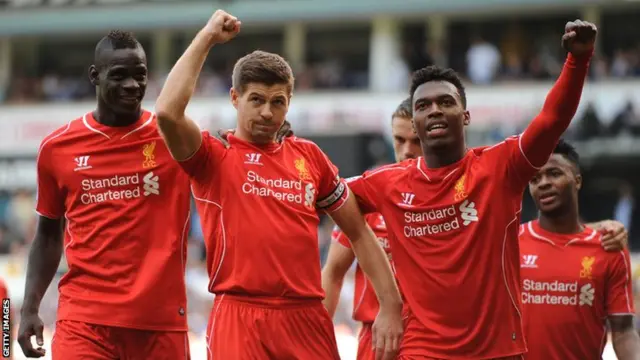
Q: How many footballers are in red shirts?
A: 5